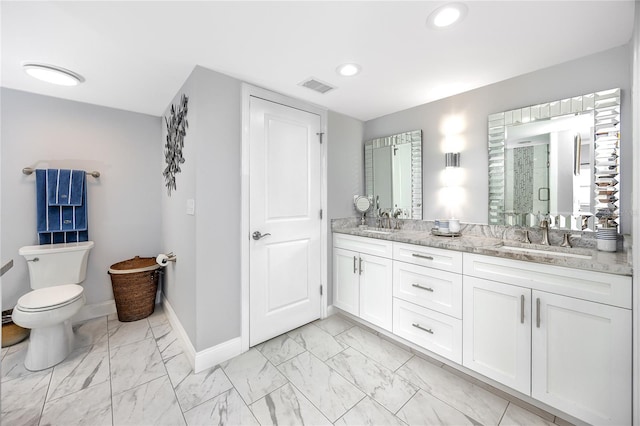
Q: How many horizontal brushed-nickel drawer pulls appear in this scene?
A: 3